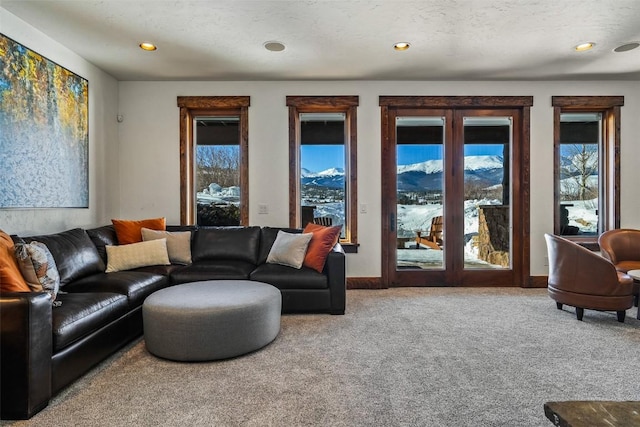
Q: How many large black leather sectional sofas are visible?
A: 1